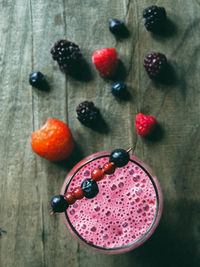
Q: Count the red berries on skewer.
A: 4